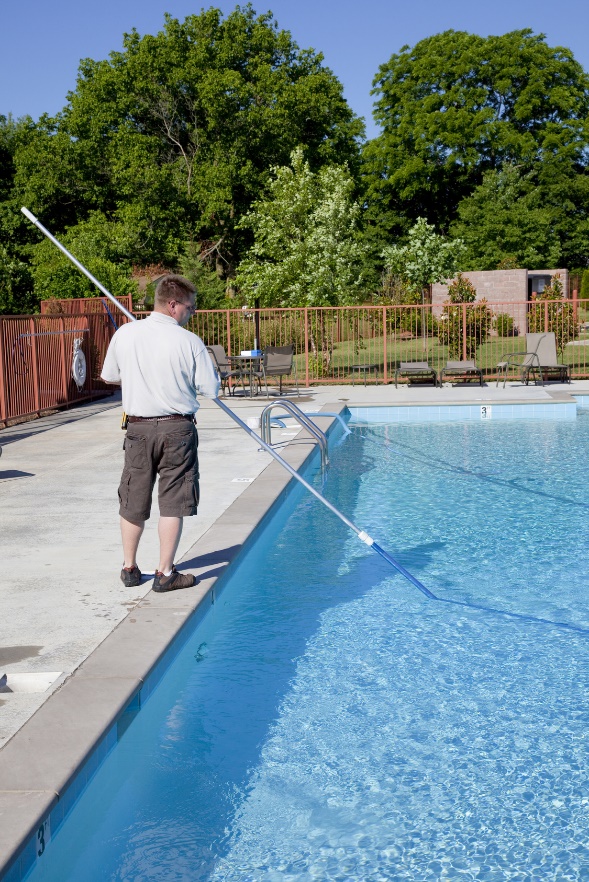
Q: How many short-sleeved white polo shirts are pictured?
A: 1